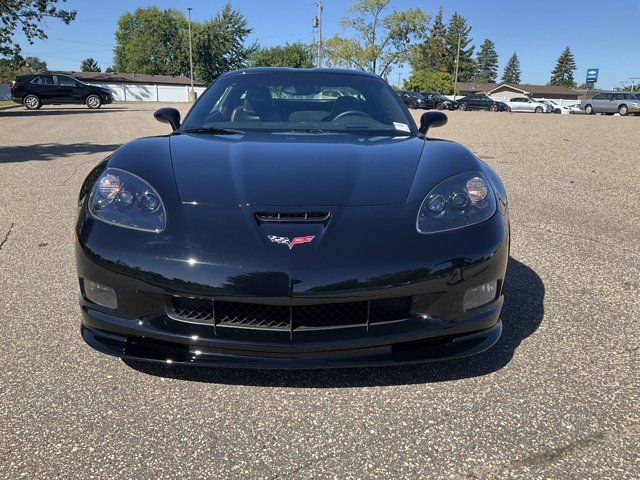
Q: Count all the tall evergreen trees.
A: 5